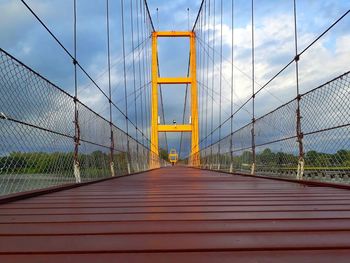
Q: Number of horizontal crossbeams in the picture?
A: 3